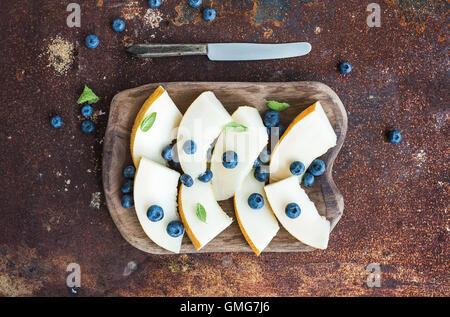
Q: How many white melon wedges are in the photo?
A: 8